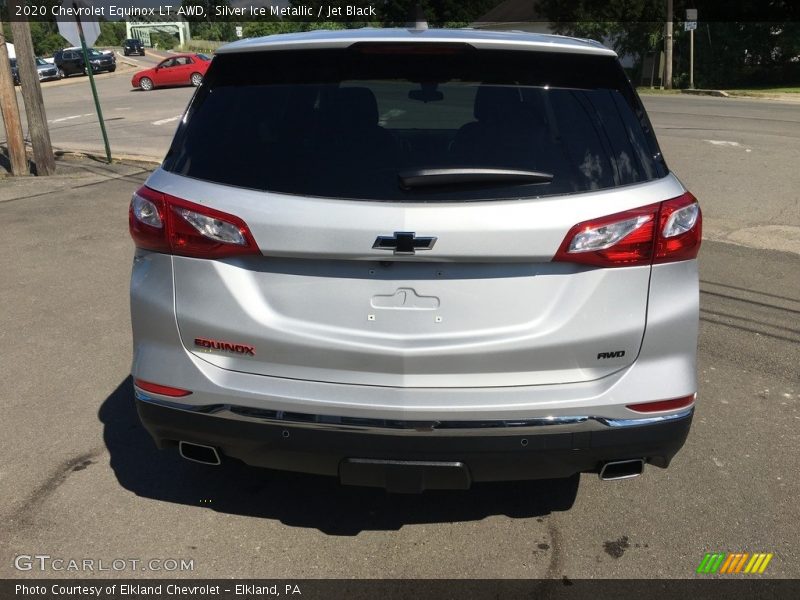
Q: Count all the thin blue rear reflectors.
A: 0